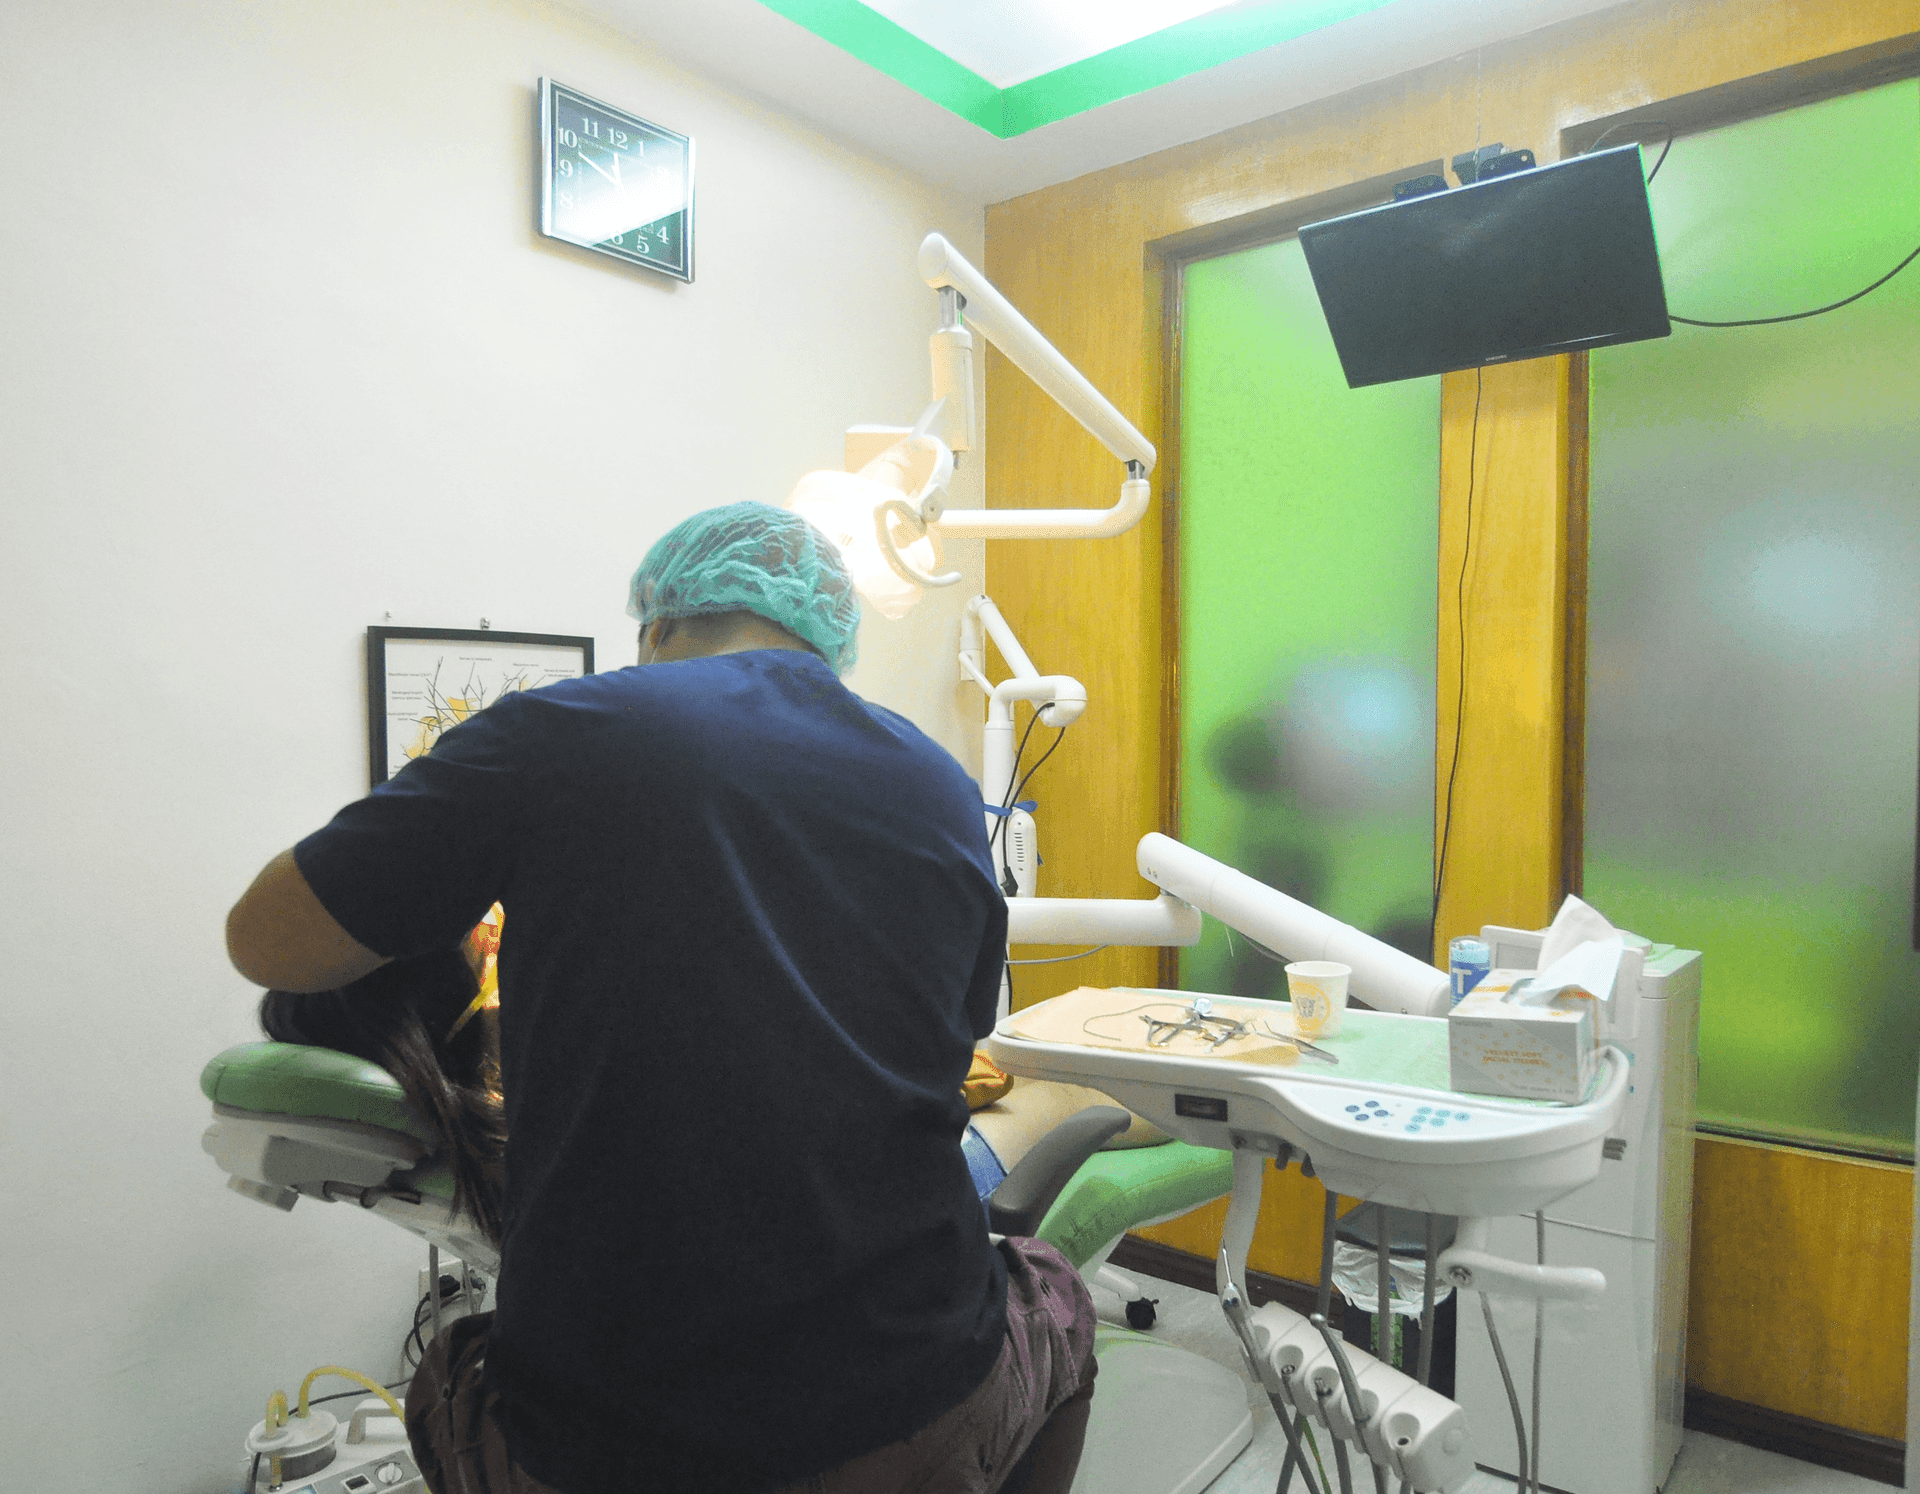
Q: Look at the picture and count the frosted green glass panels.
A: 2